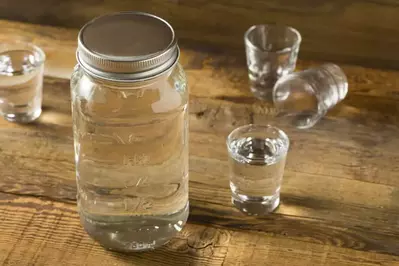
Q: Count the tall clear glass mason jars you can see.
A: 1